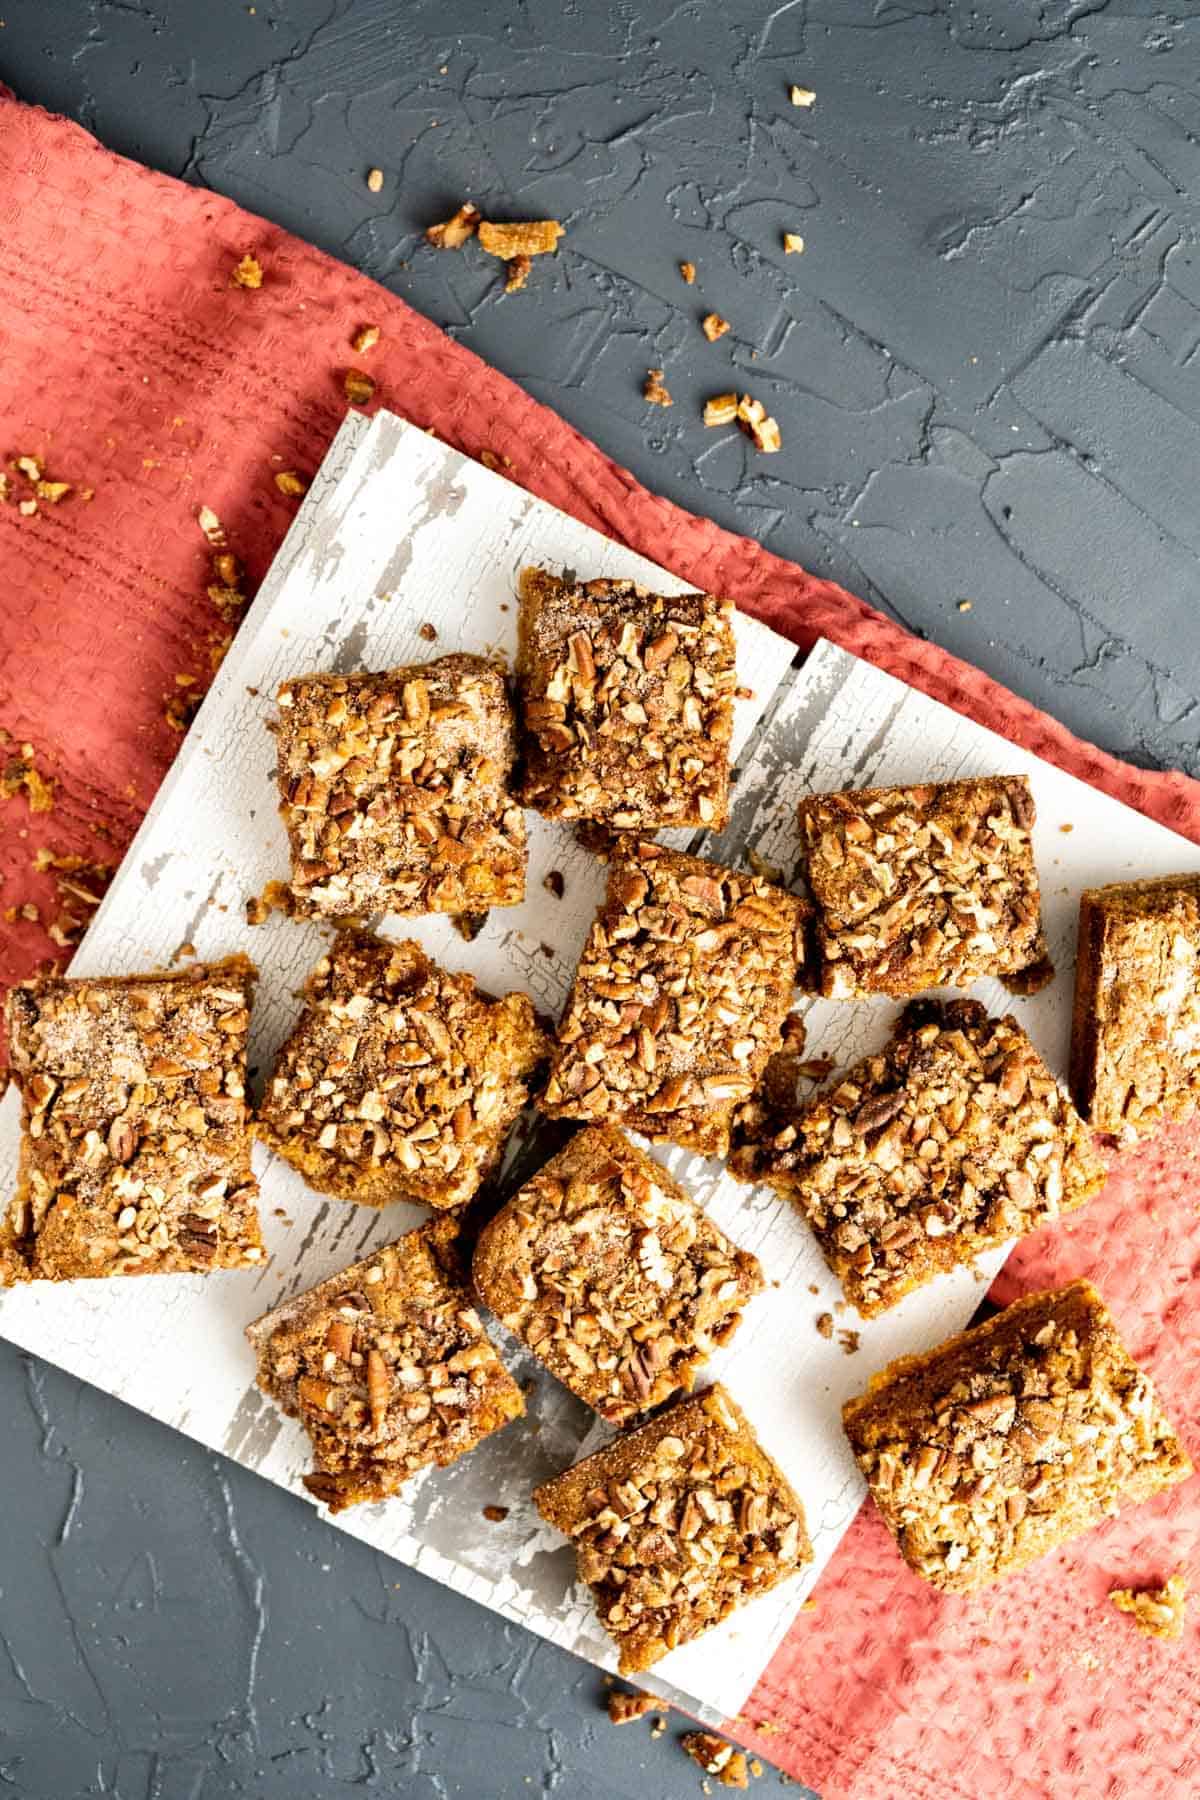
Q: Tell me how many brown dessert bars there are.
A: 12